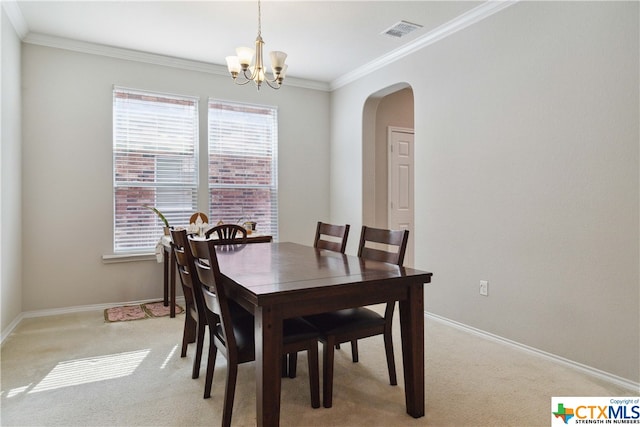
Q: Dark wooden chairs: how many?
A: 5